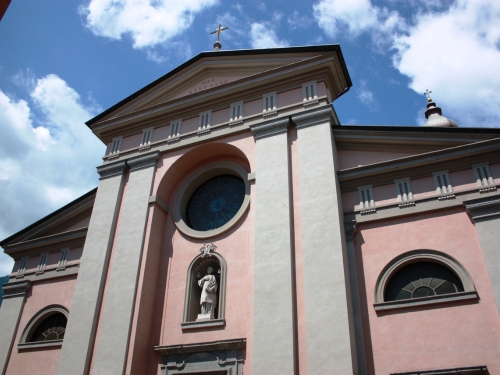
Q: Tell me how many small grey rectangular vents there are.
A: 14